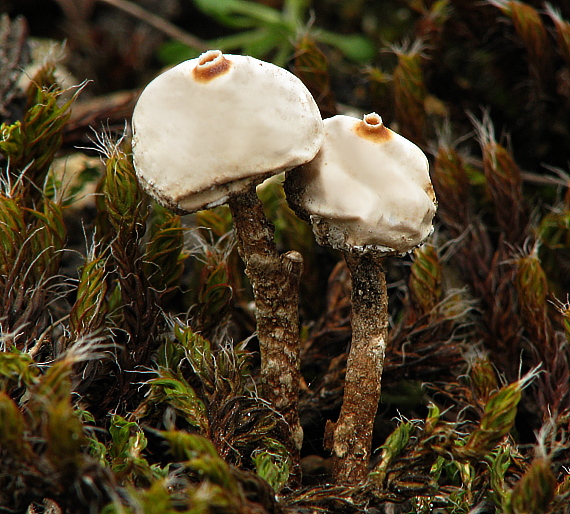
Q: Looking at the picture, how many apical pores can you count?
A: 2